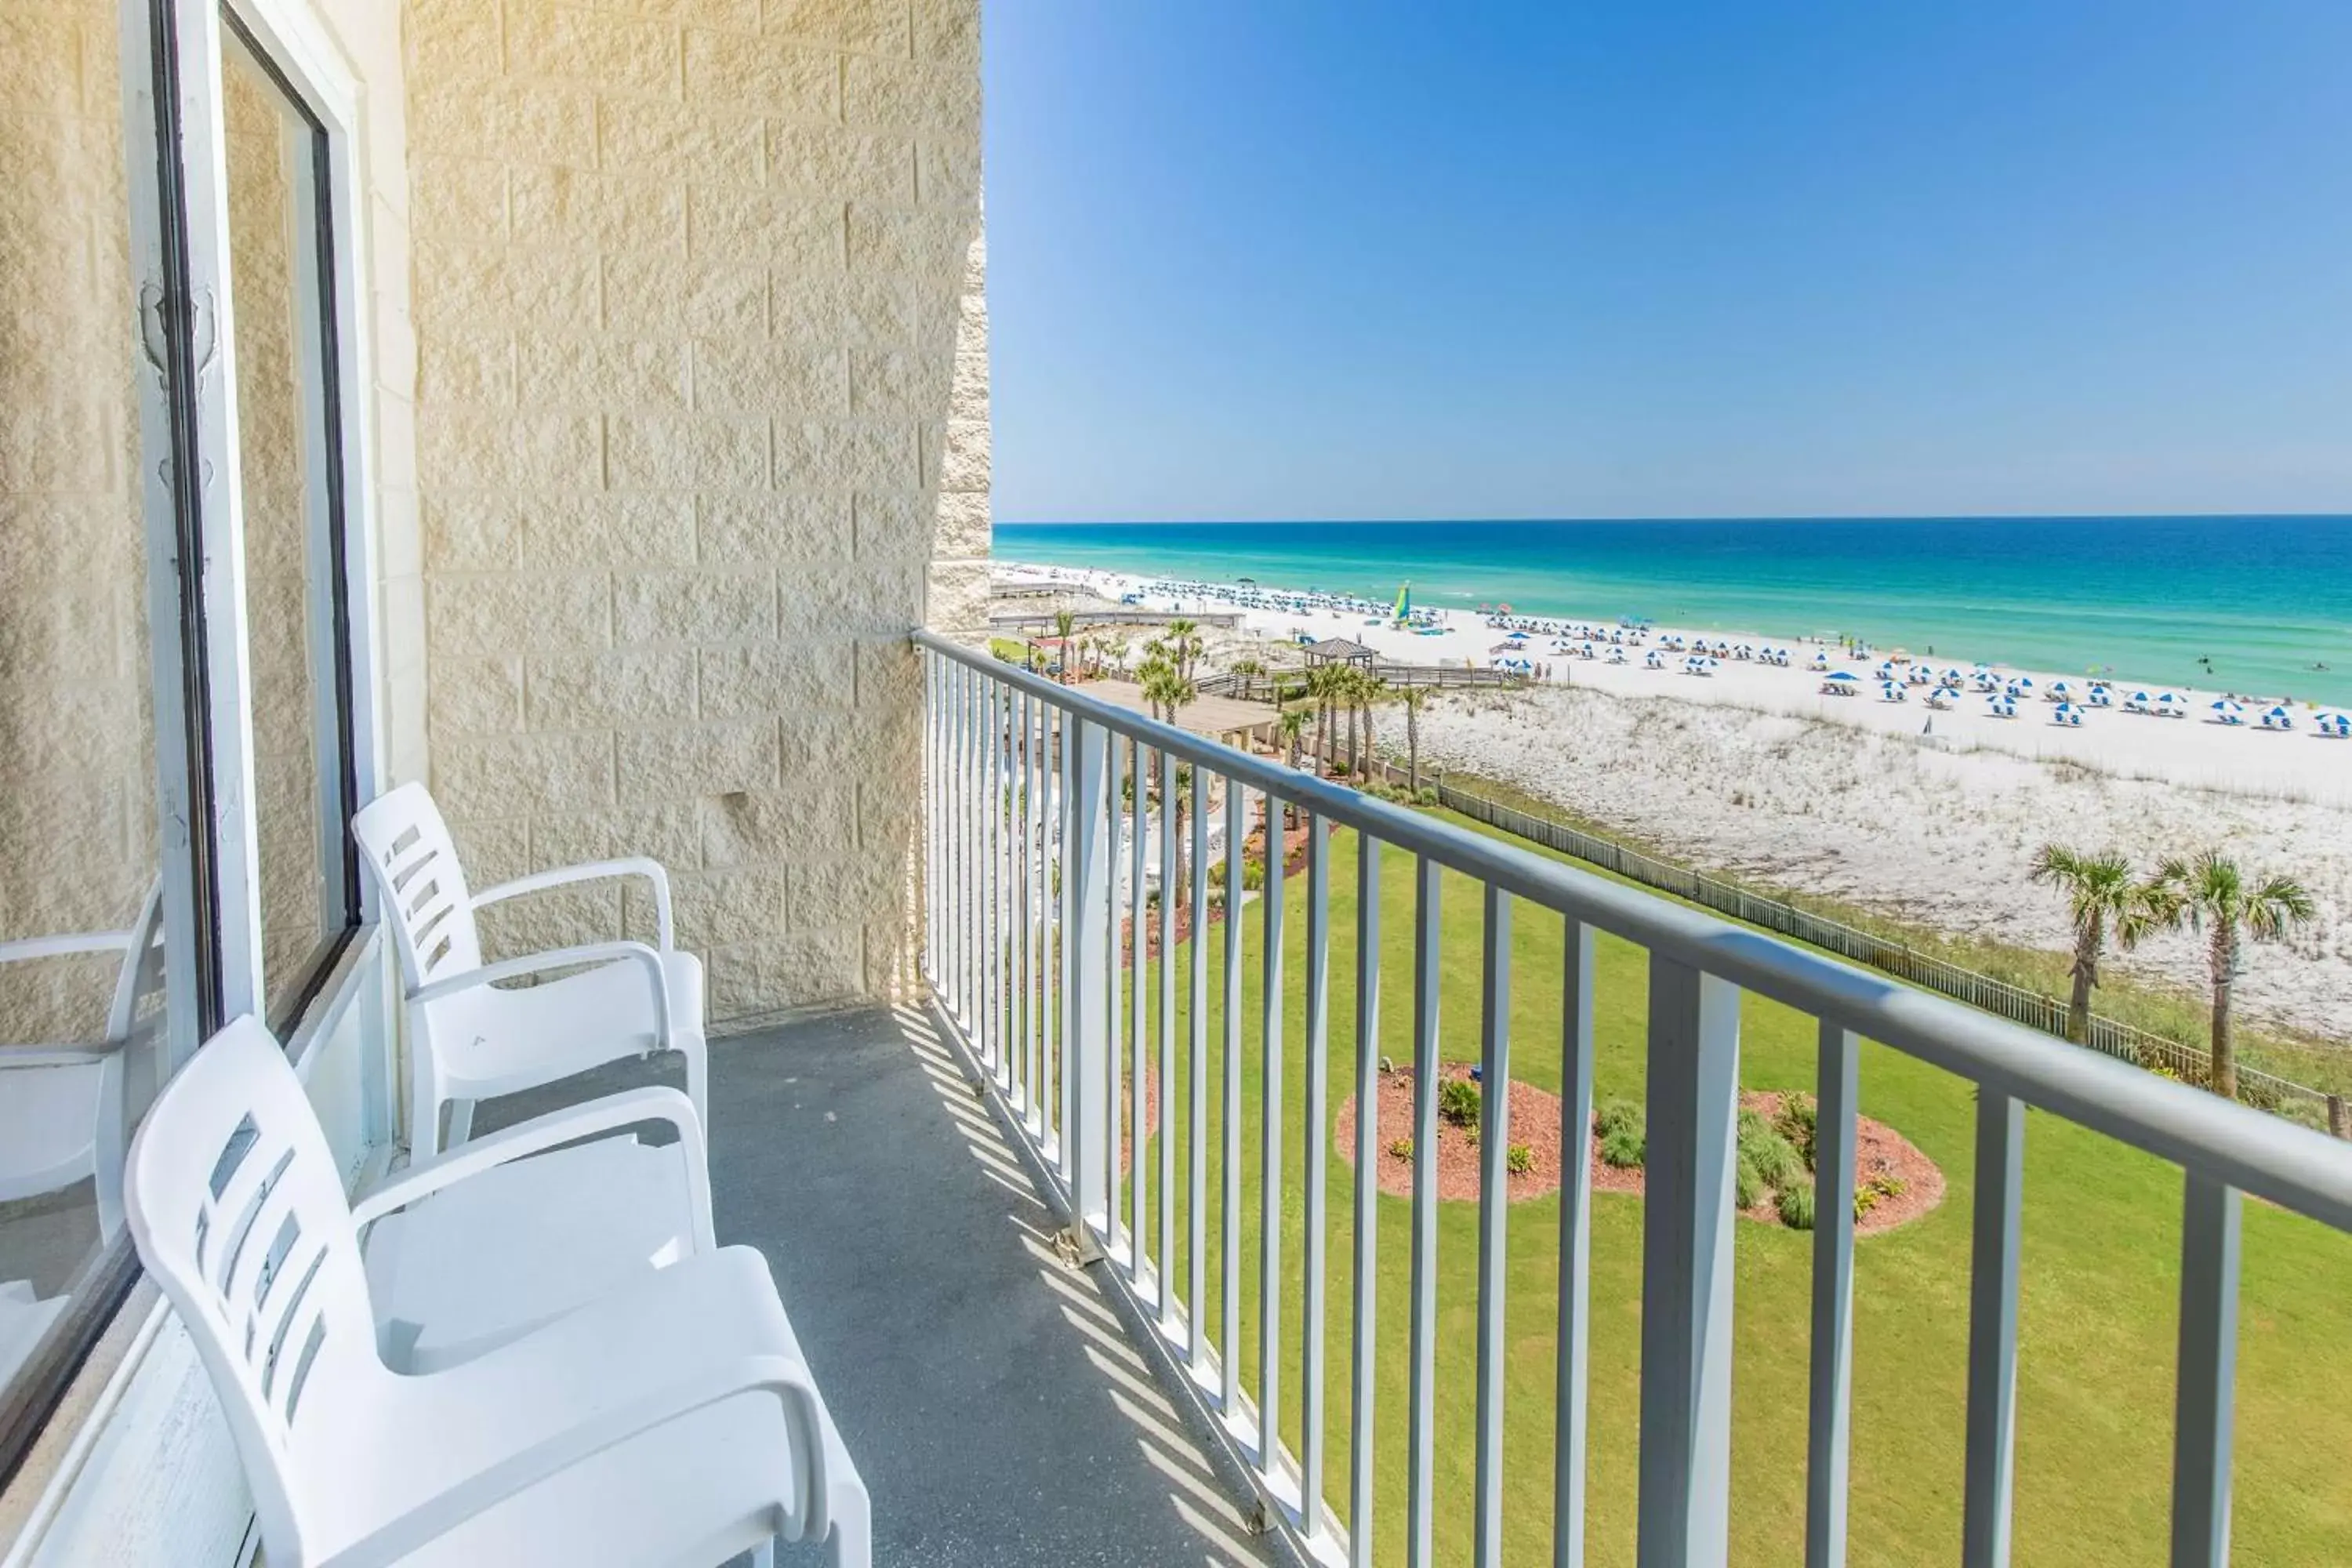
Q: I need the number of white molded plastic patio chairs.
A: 2